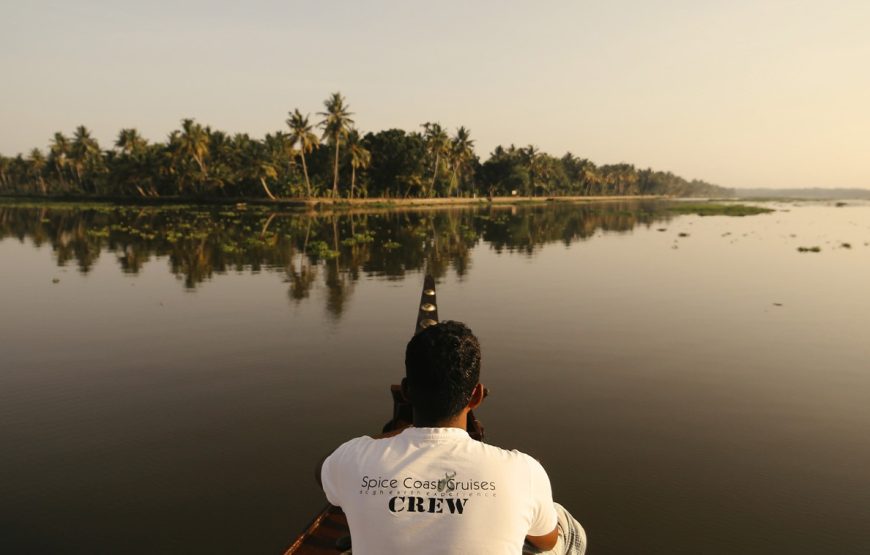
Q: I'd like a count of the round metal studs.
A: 3